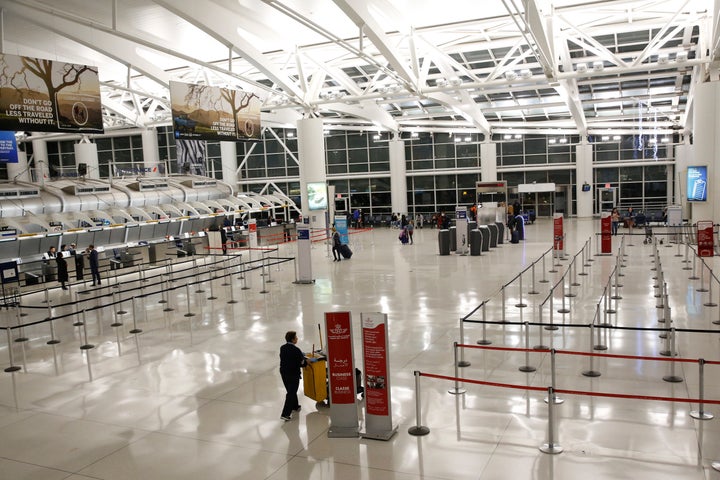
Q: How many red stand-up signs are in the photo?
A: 5